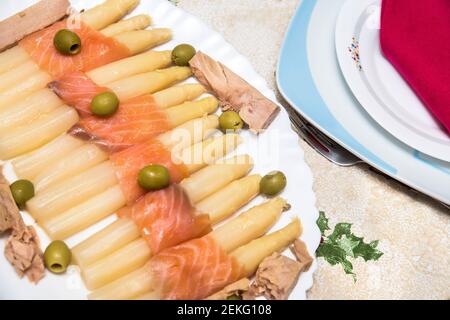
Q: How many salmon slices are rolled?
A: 6